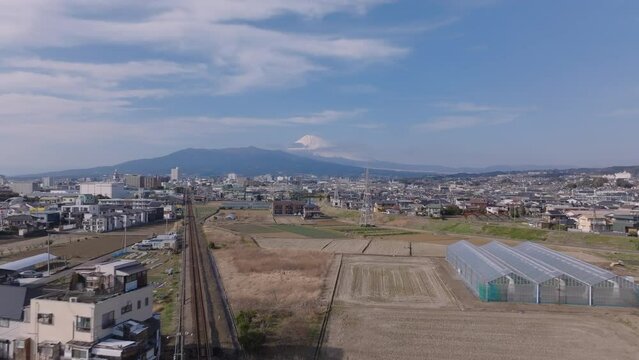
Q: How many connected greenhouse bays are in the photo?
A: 3